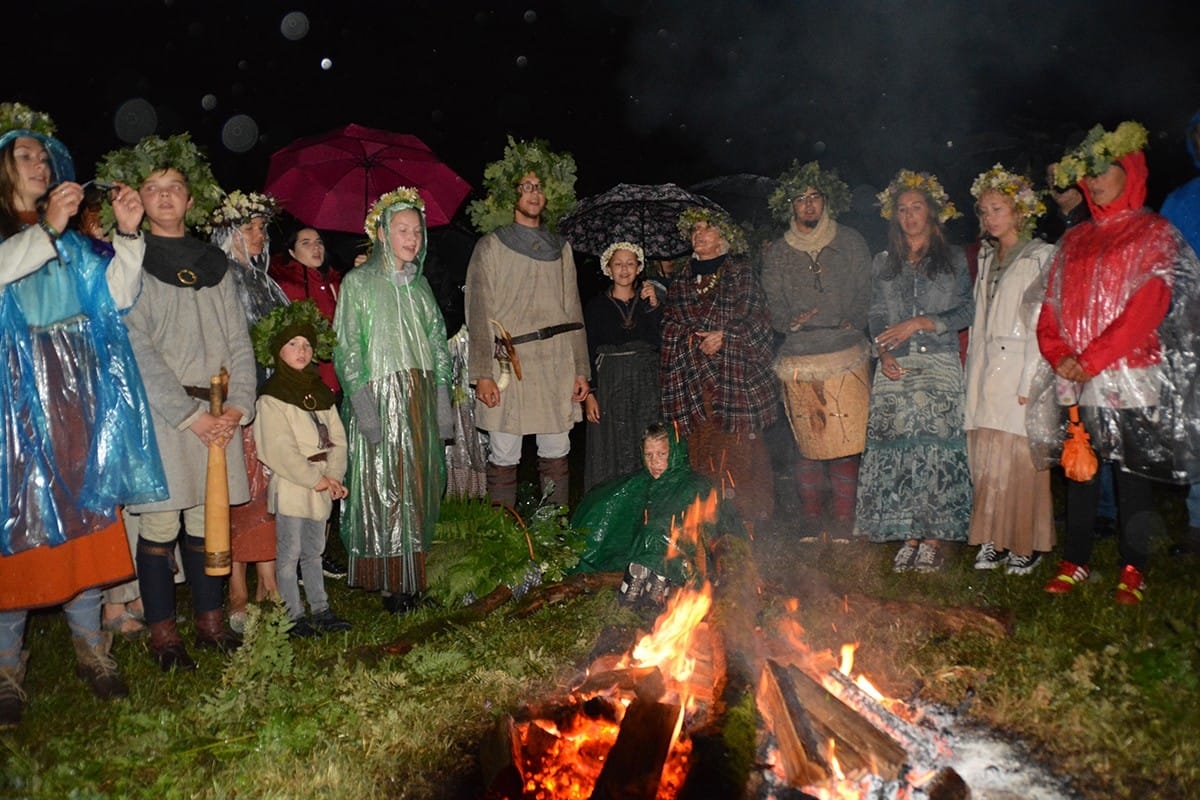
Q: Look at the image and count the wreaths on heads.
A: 12